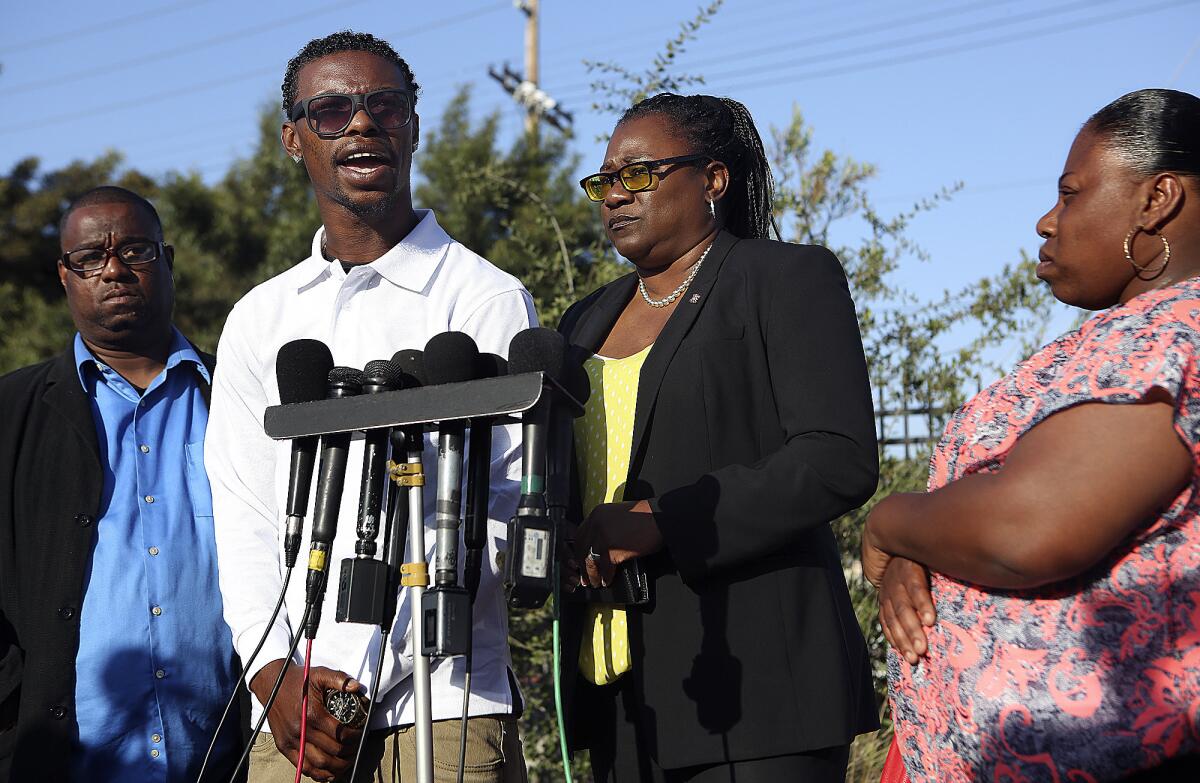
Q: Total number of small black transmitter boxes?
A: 3